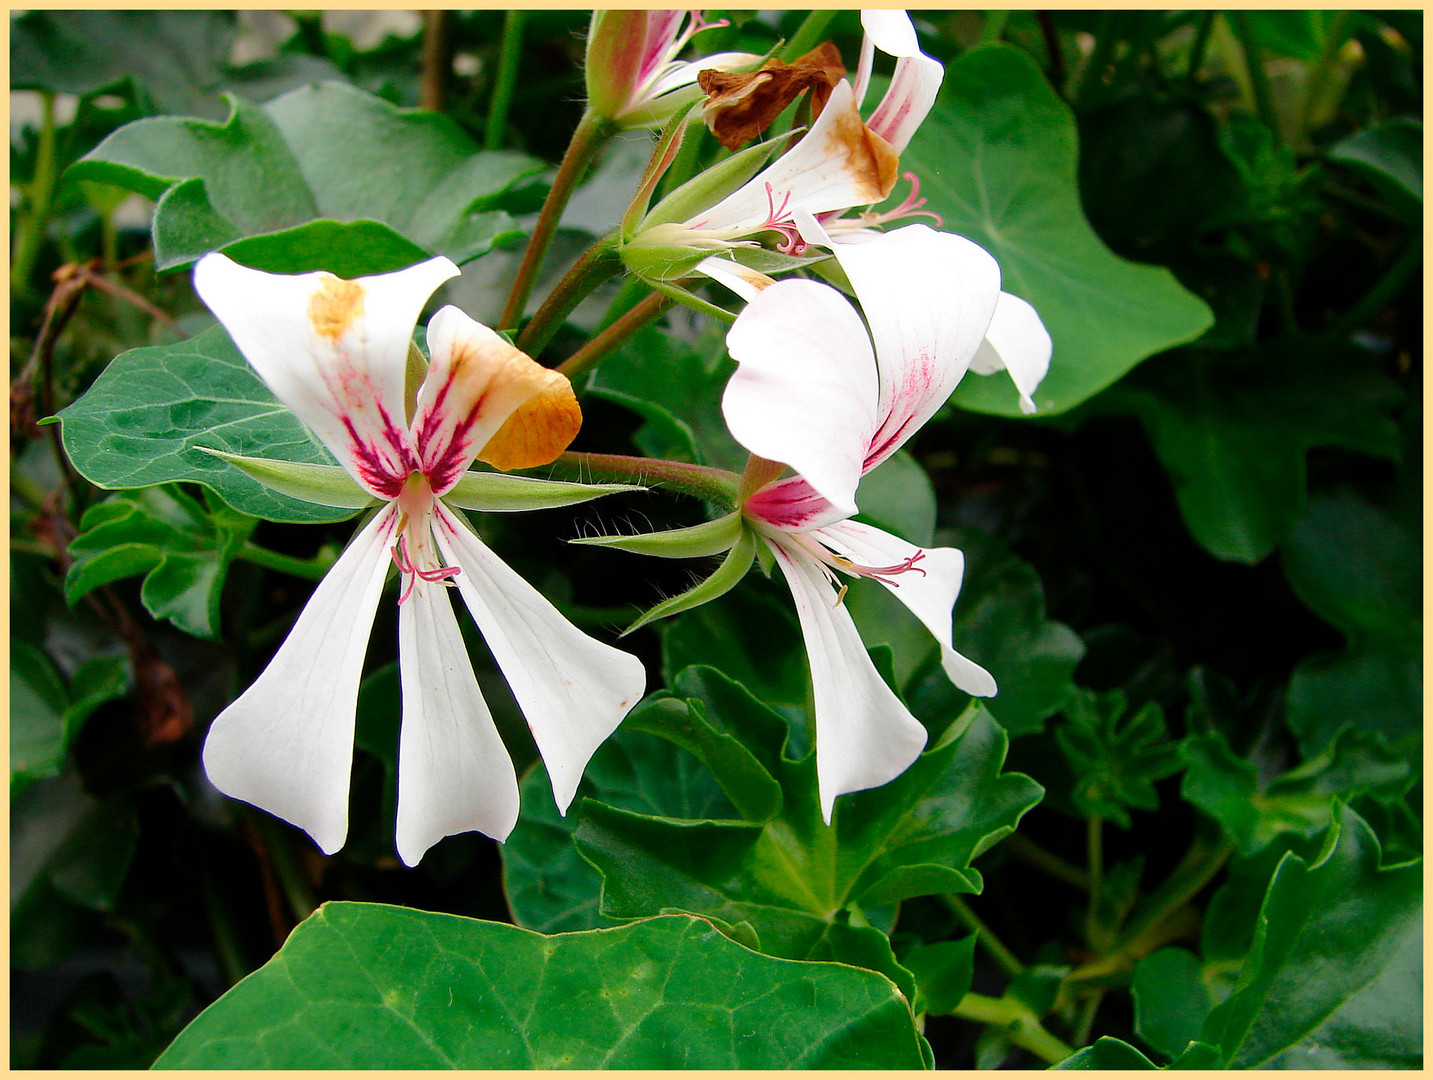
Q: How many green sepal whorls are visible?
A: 4